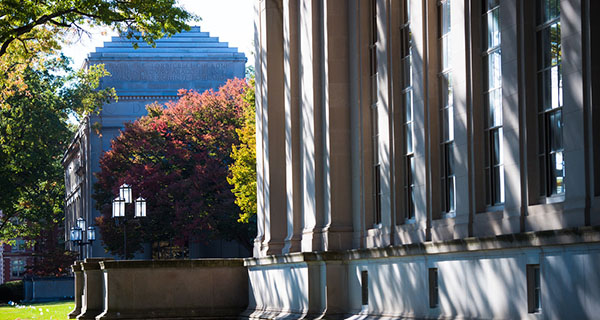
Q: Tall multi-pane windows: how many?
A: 5